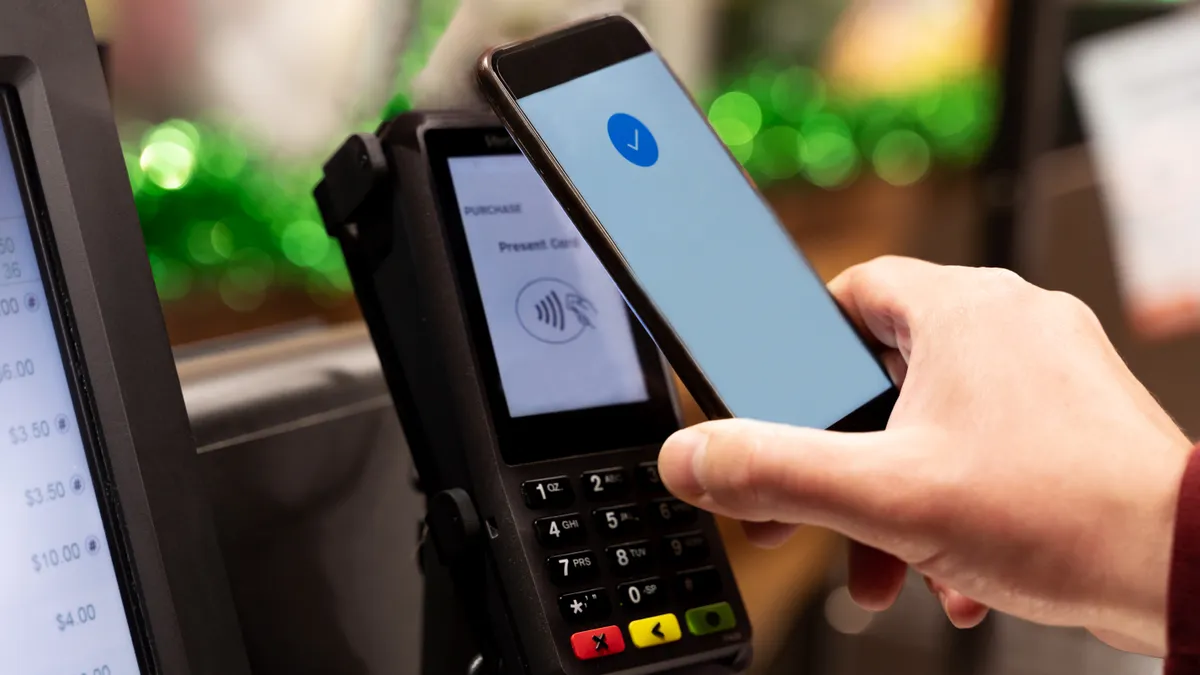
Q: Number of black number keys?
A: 10